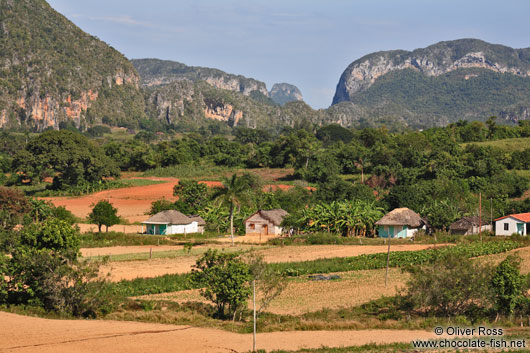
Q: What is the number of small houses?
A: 5